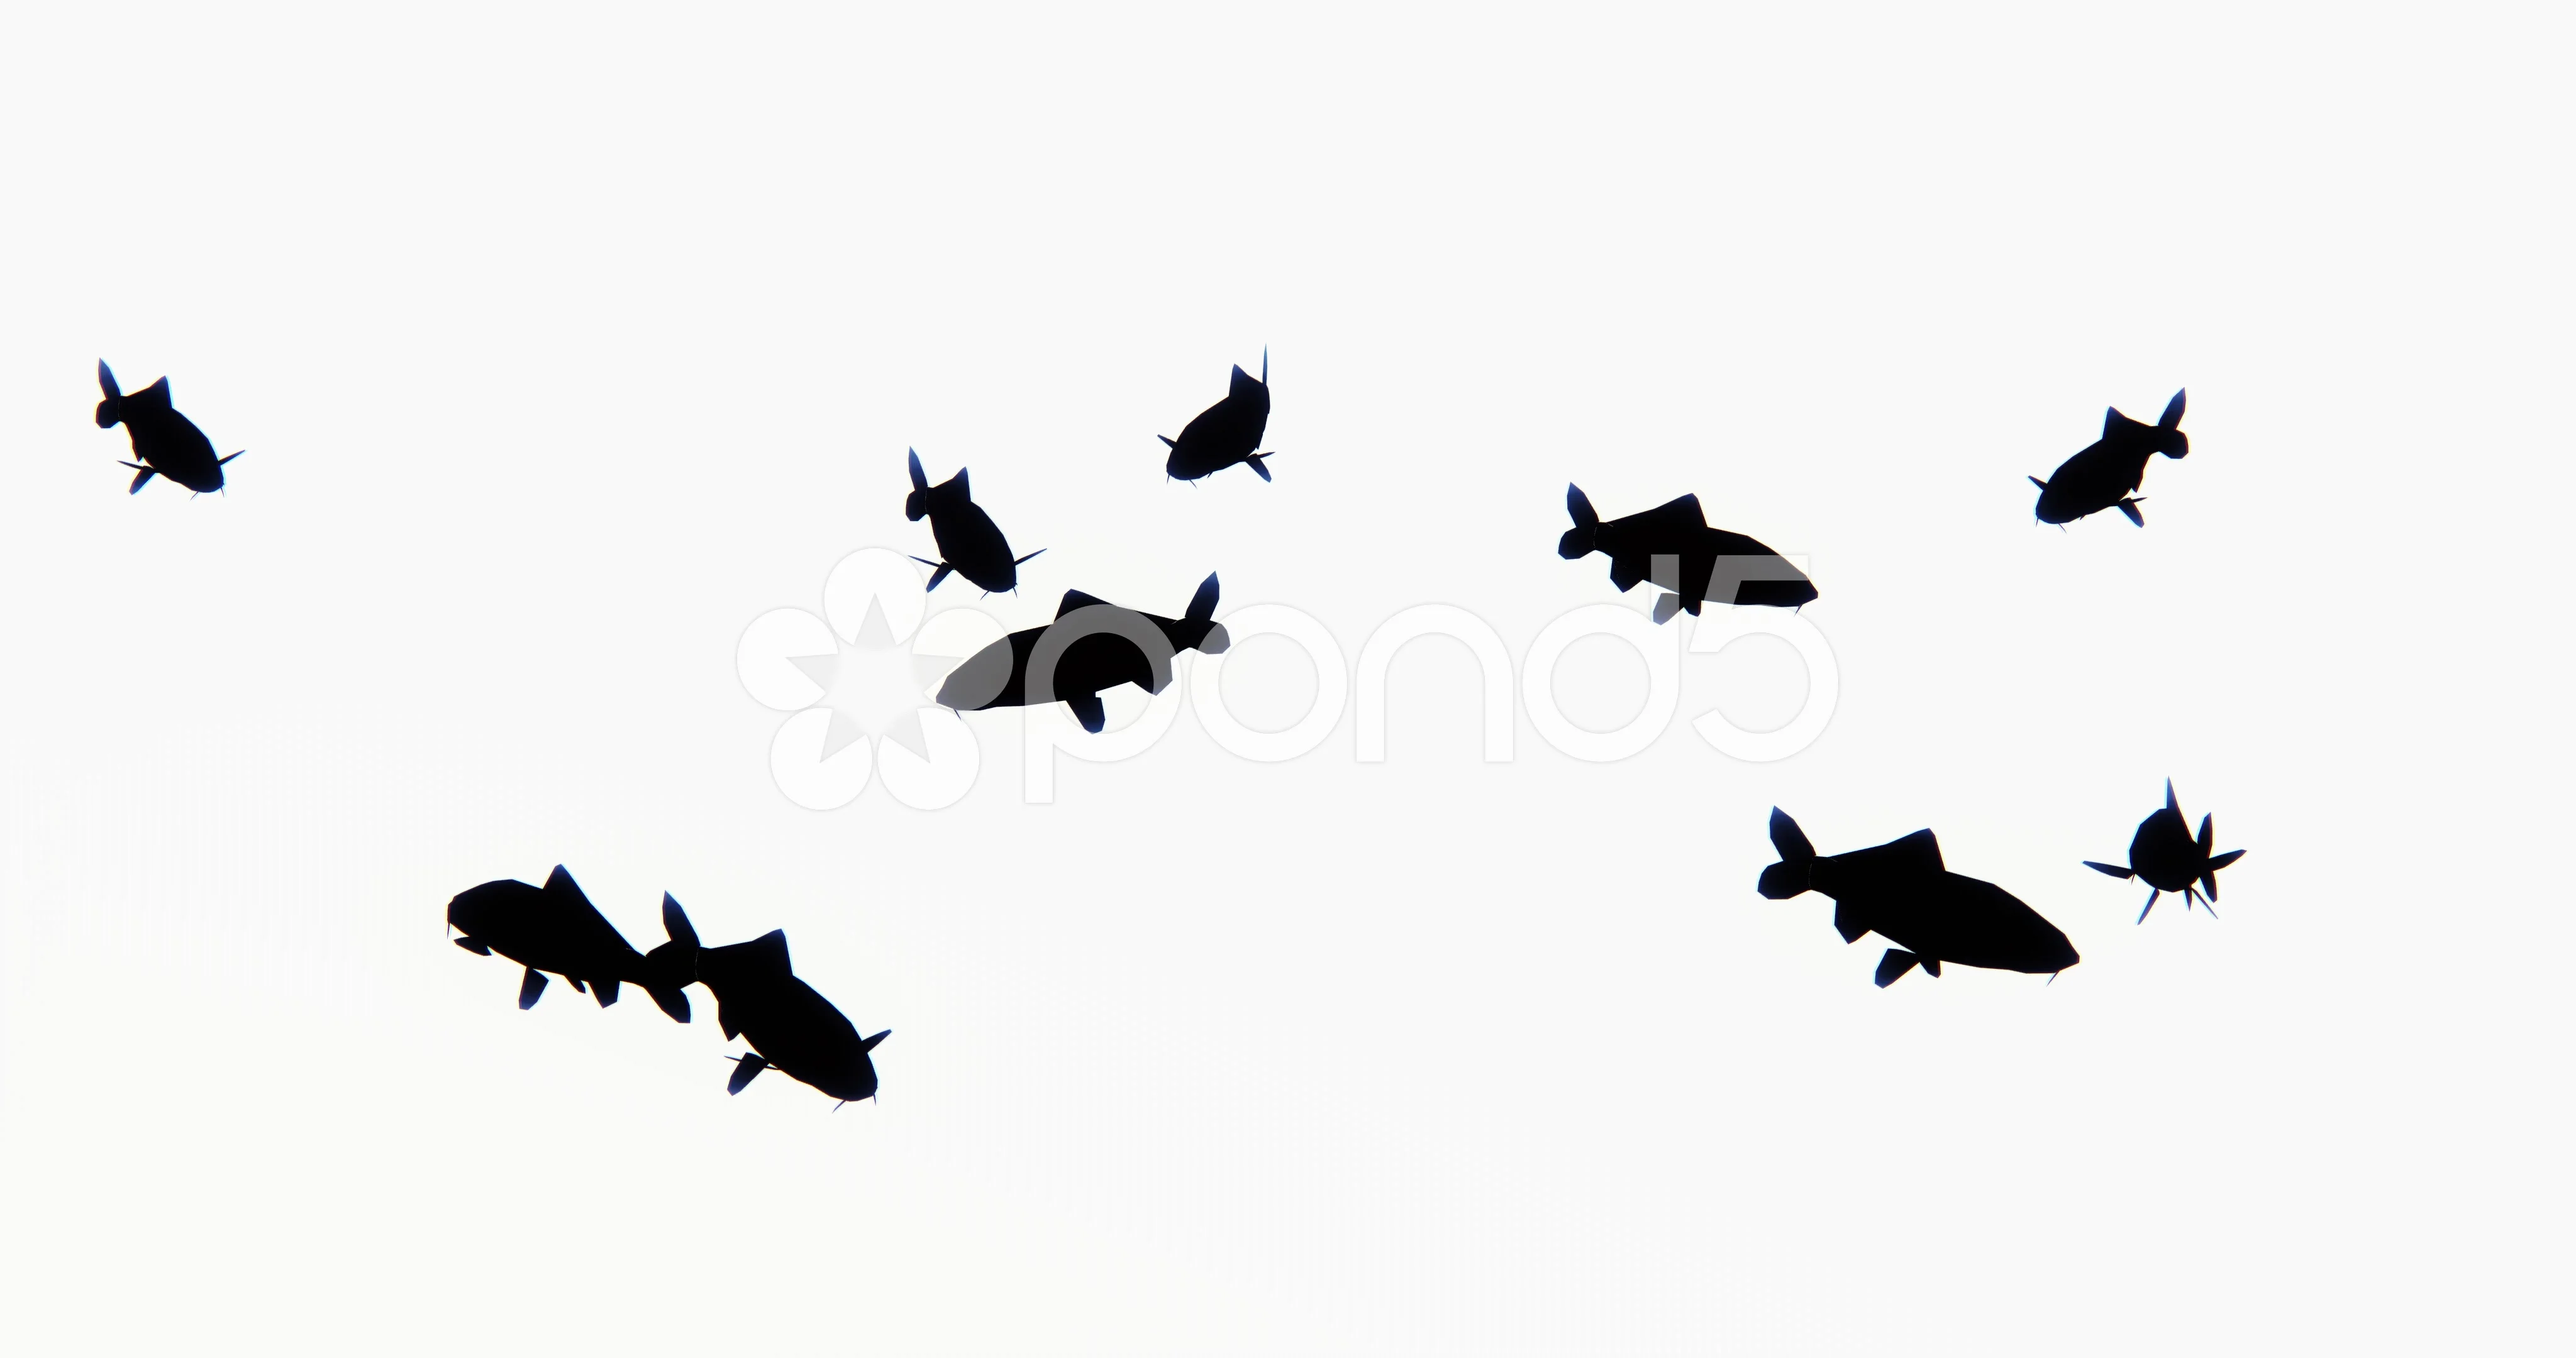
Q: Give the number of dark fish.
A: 10